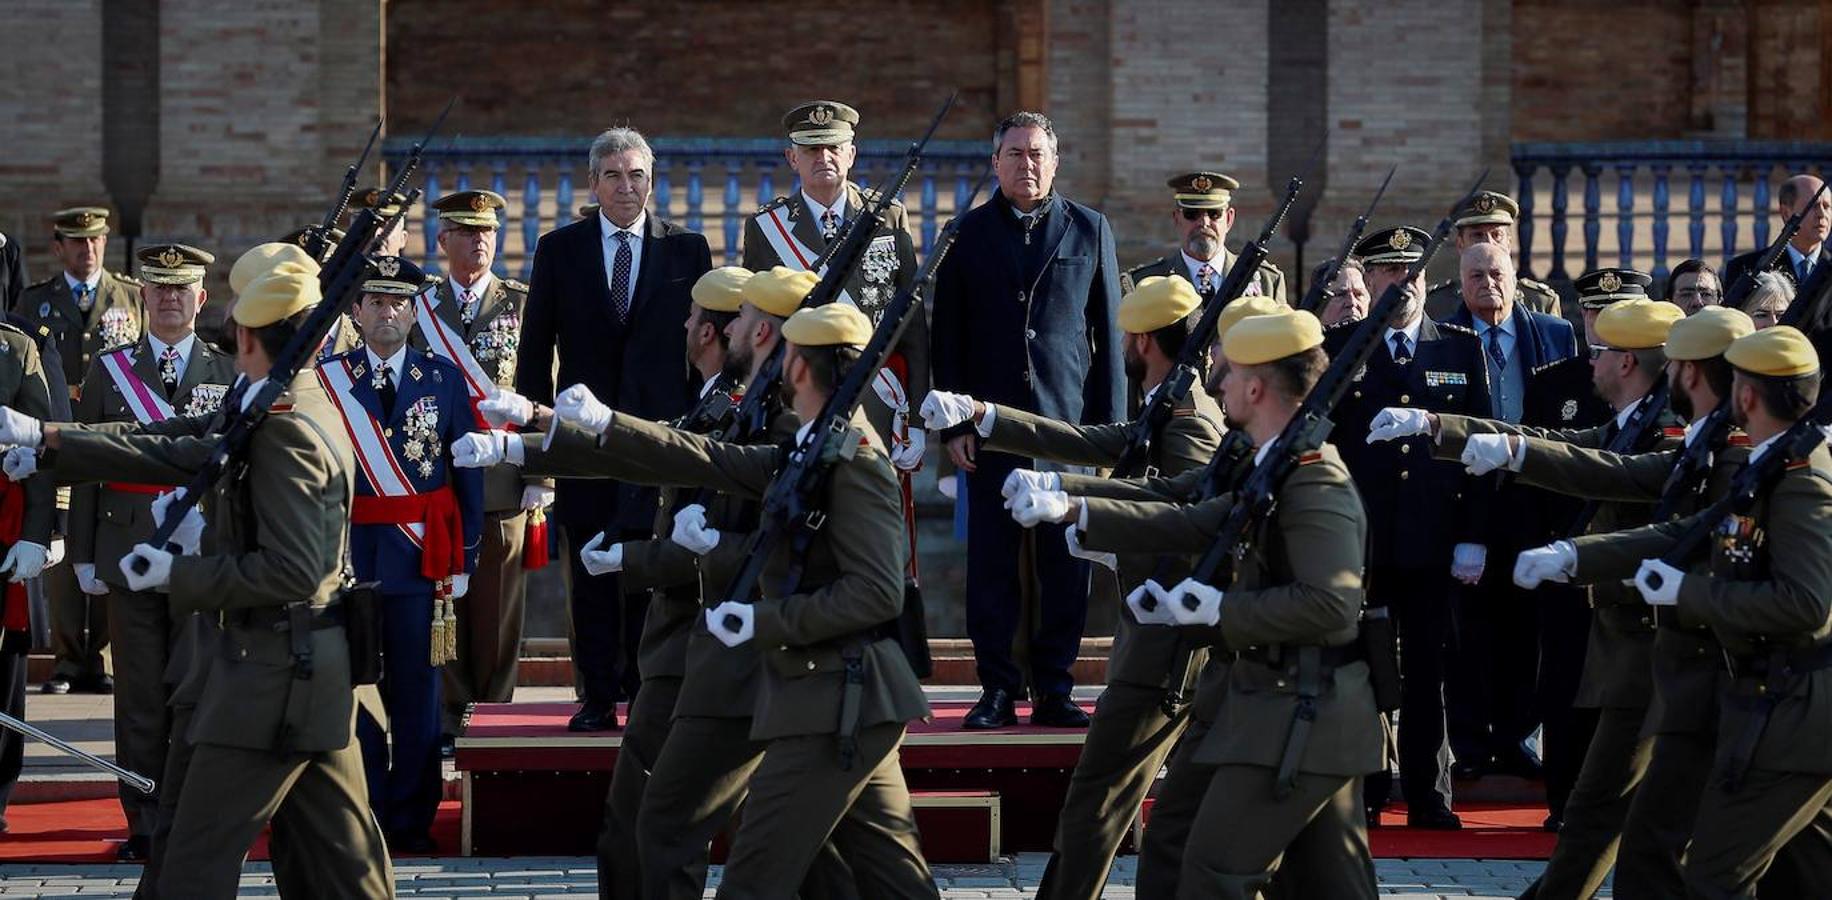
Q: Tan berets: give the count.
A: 11